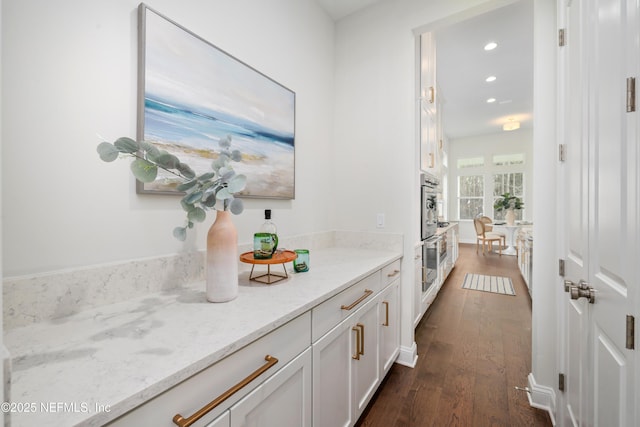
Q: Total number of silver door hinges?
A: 6